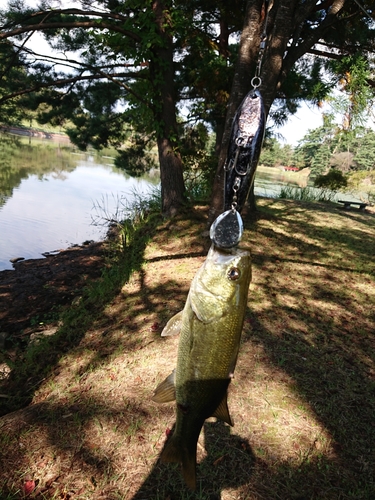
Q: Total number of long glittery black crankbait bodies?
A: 1